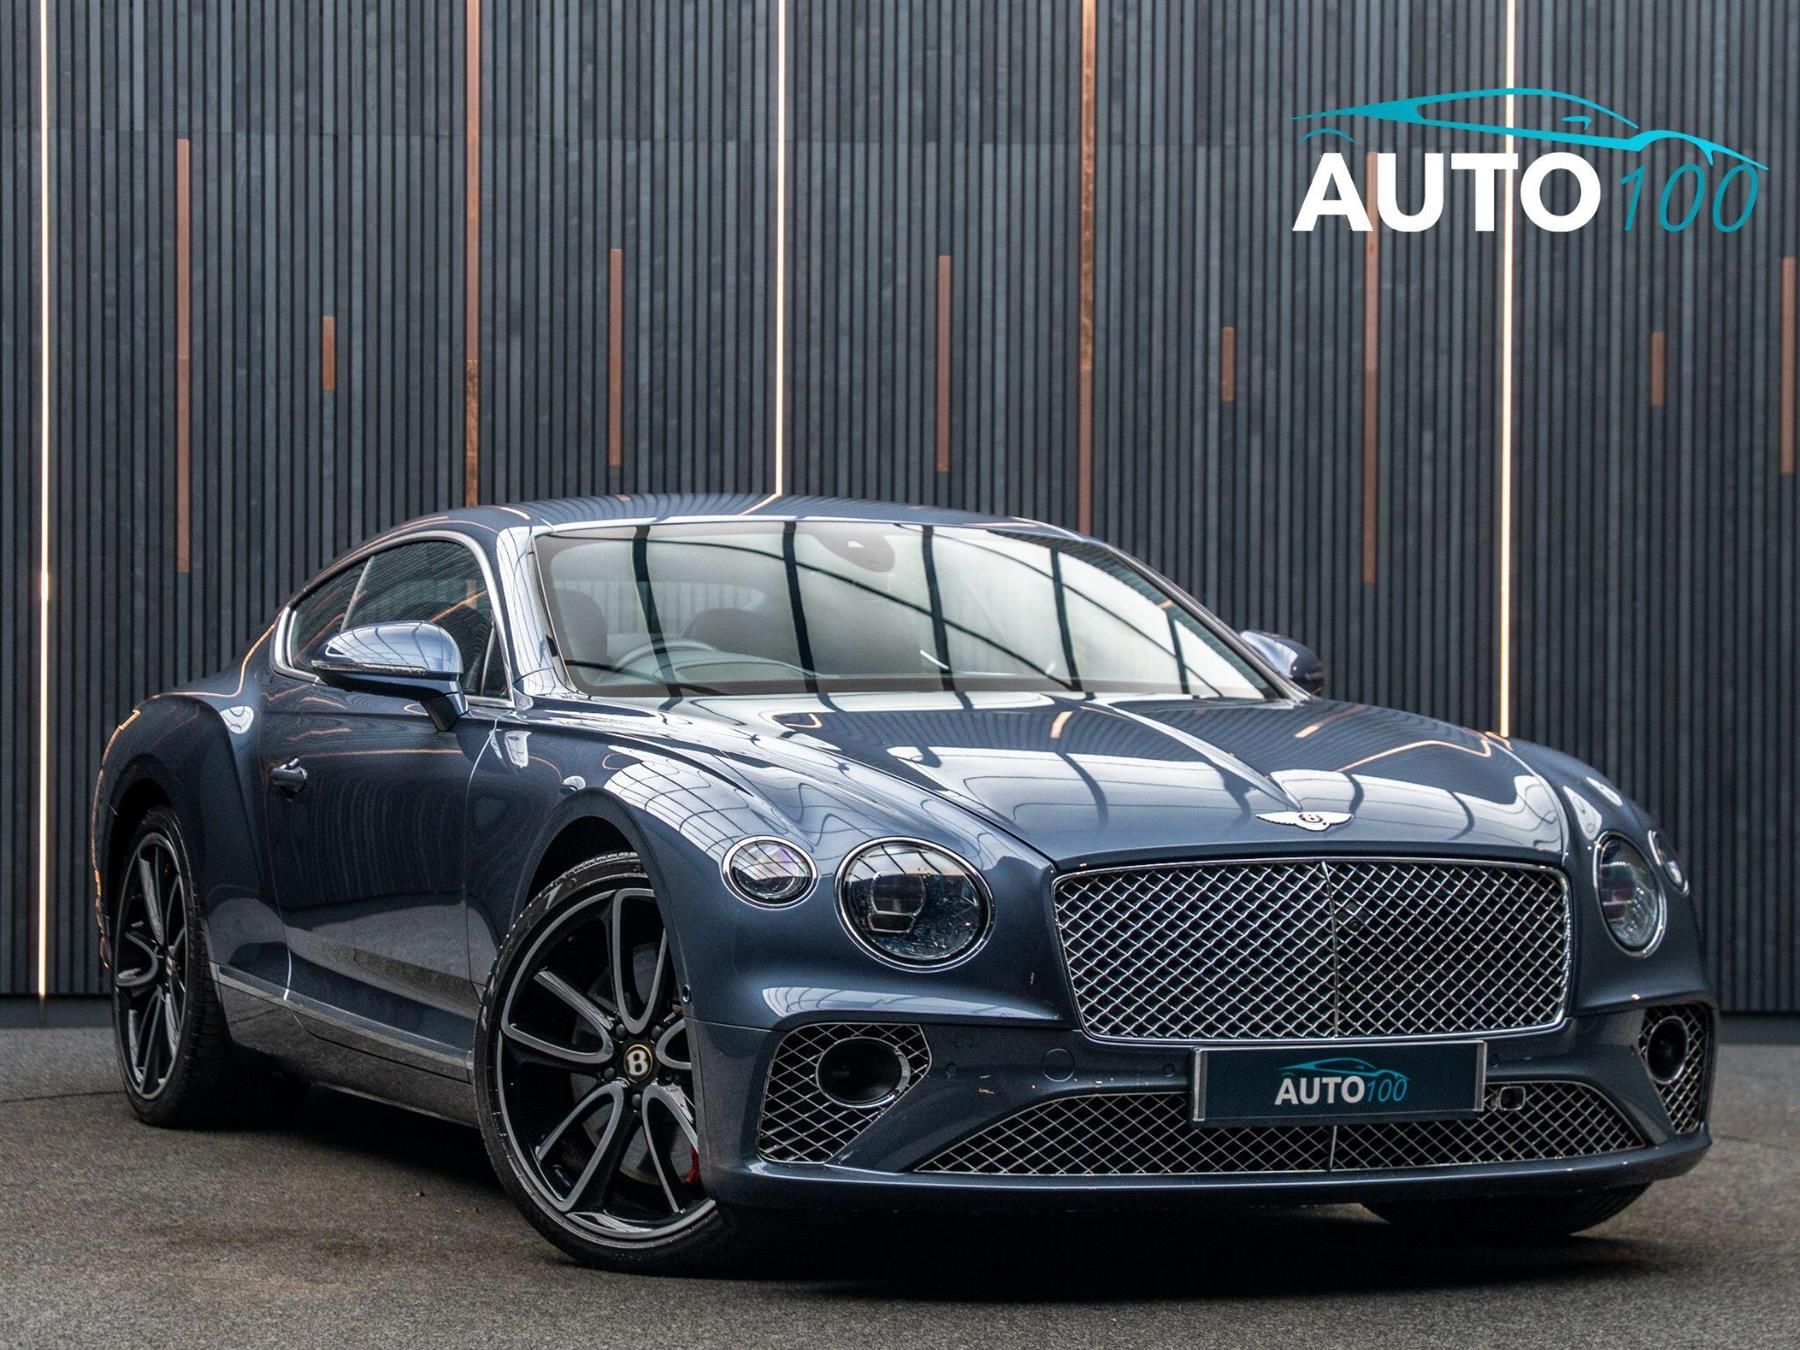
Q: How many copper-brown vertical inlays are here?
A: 10